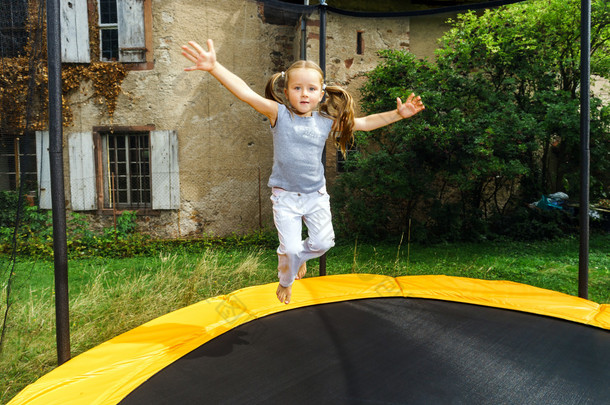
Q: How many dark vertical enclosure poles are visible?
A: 3